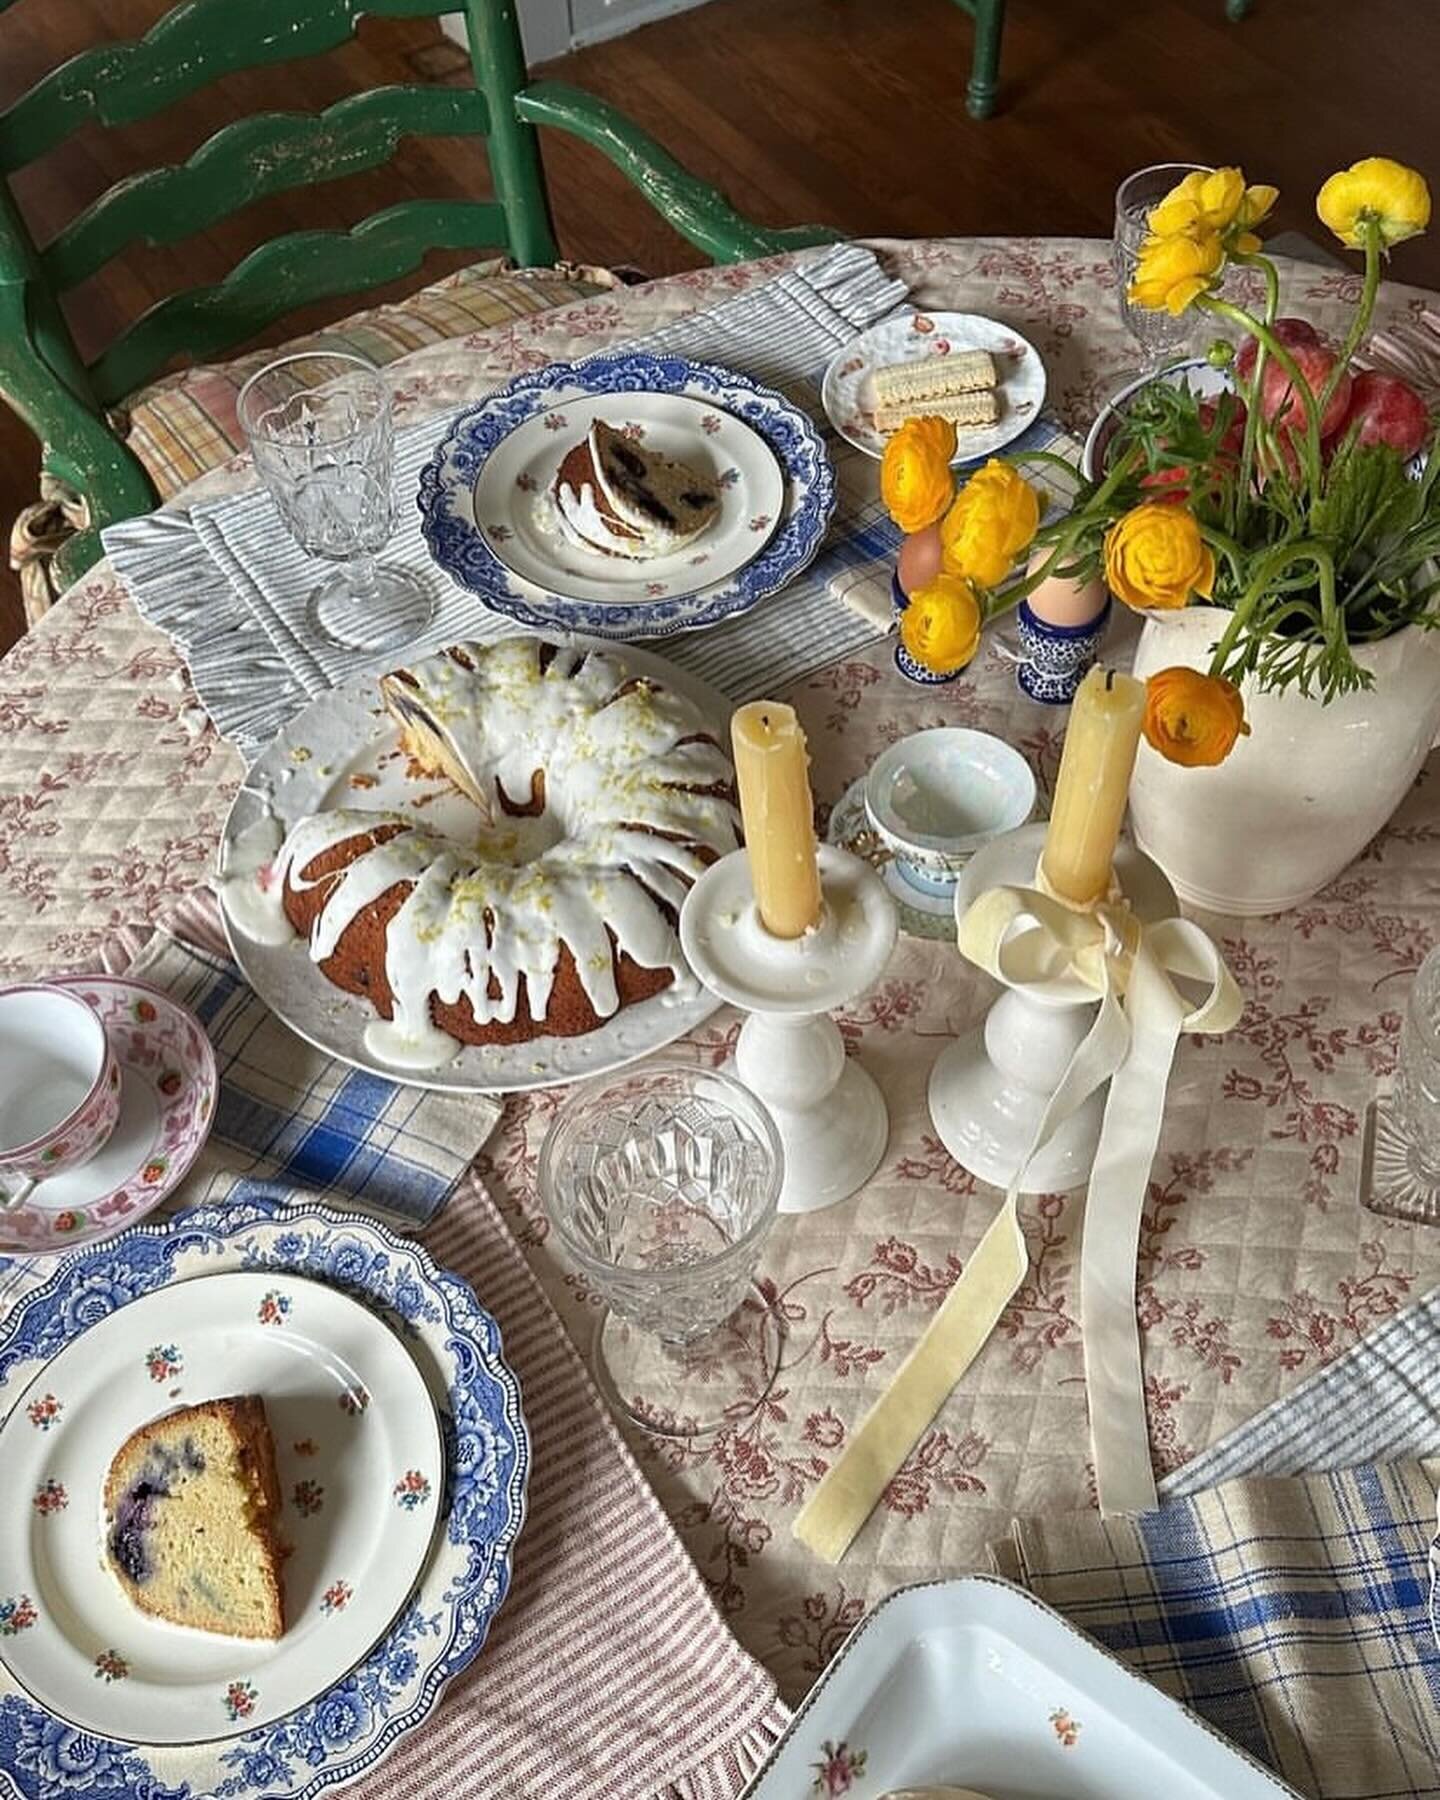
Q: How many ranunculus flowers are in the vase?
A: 8